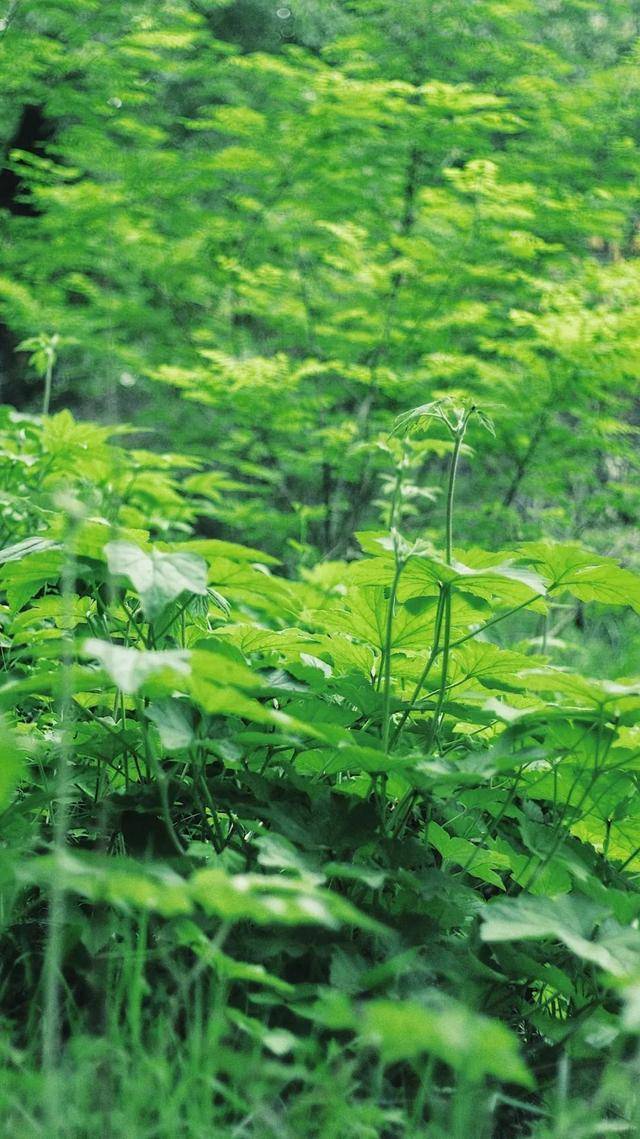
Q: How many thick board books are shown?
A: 0